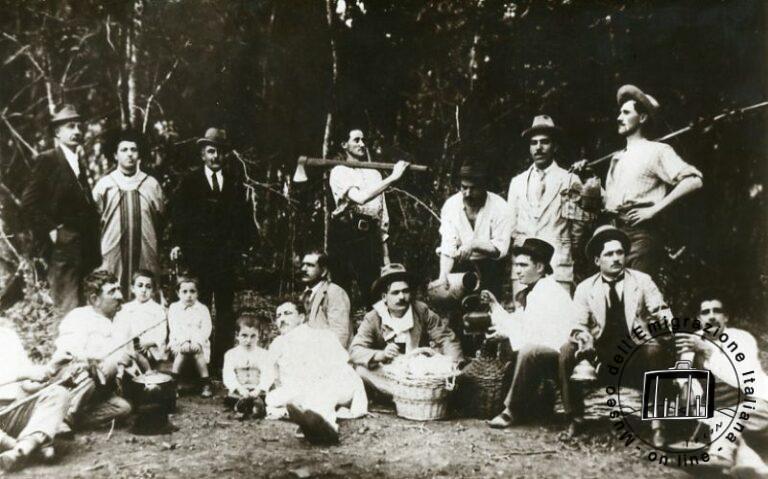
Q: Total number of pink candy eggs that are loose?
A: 0